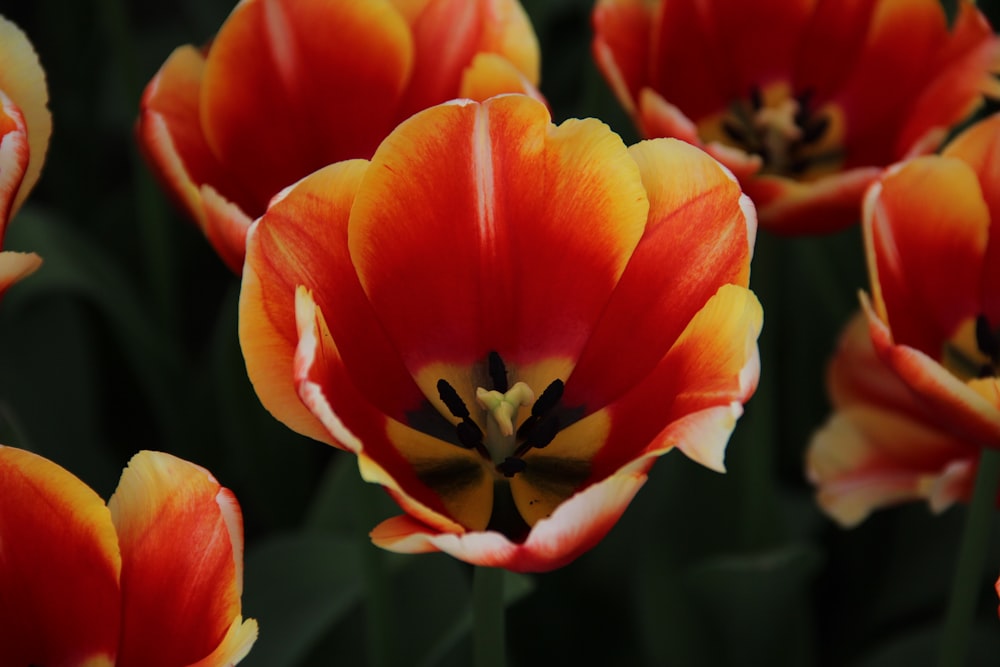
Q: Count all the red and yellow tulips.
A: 7